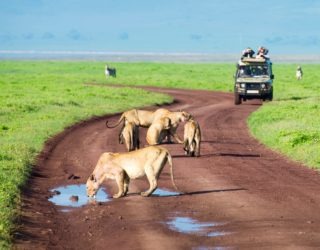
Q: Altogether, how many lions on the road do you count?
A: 5